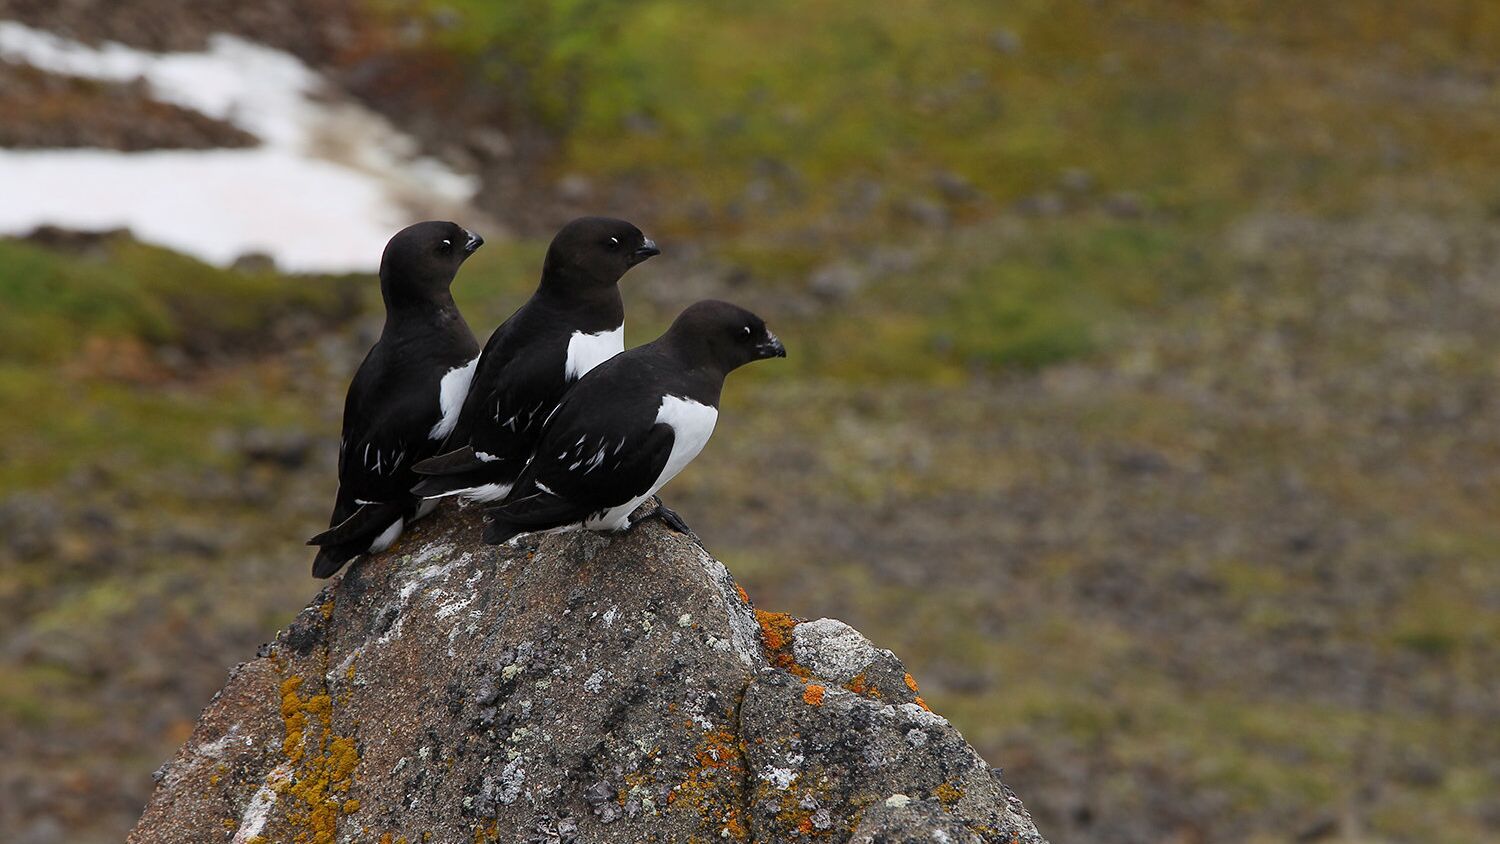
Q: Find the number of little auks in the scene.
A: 3